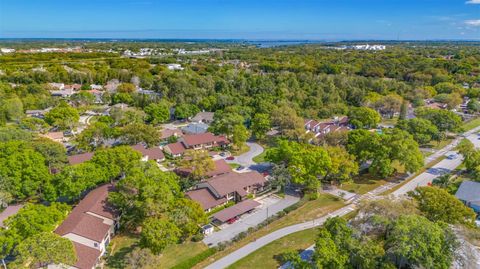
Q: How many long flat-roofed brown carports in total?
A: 1